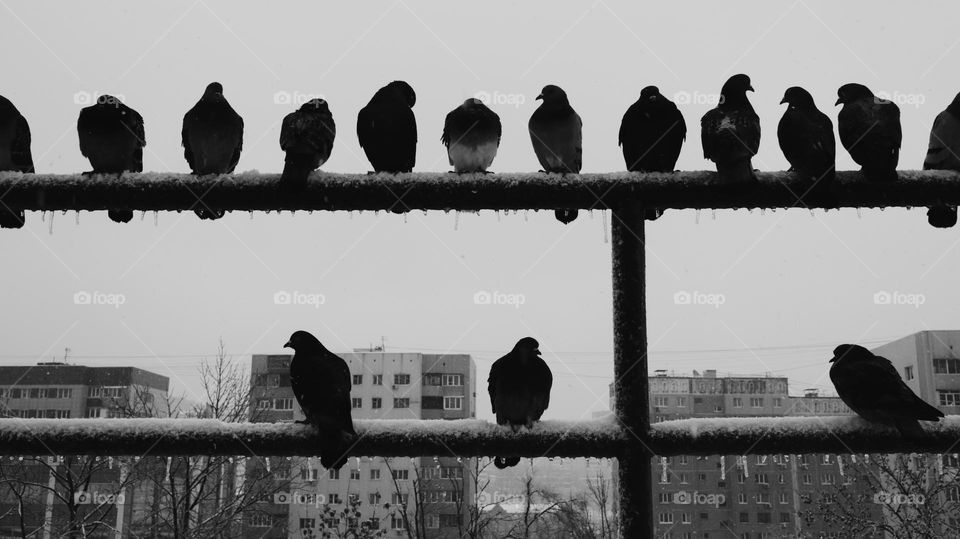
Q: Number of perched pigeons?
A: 15